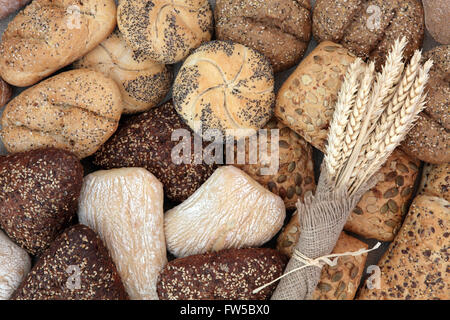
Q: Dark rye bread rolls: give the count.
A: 4